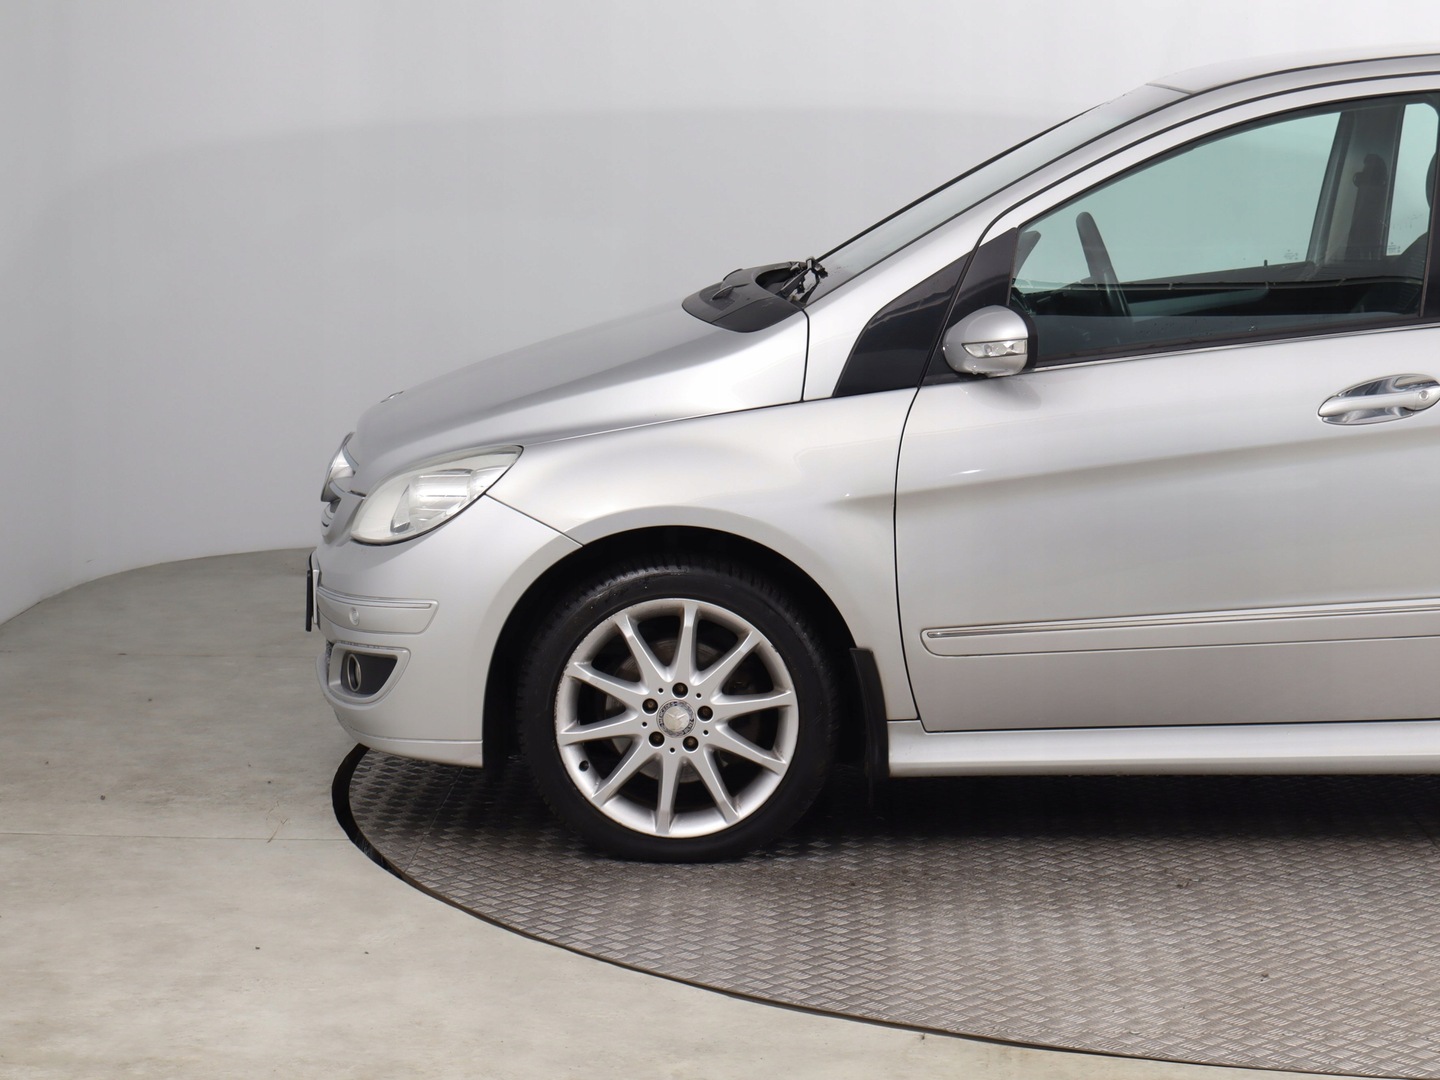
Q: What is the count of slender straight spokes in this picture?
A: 10